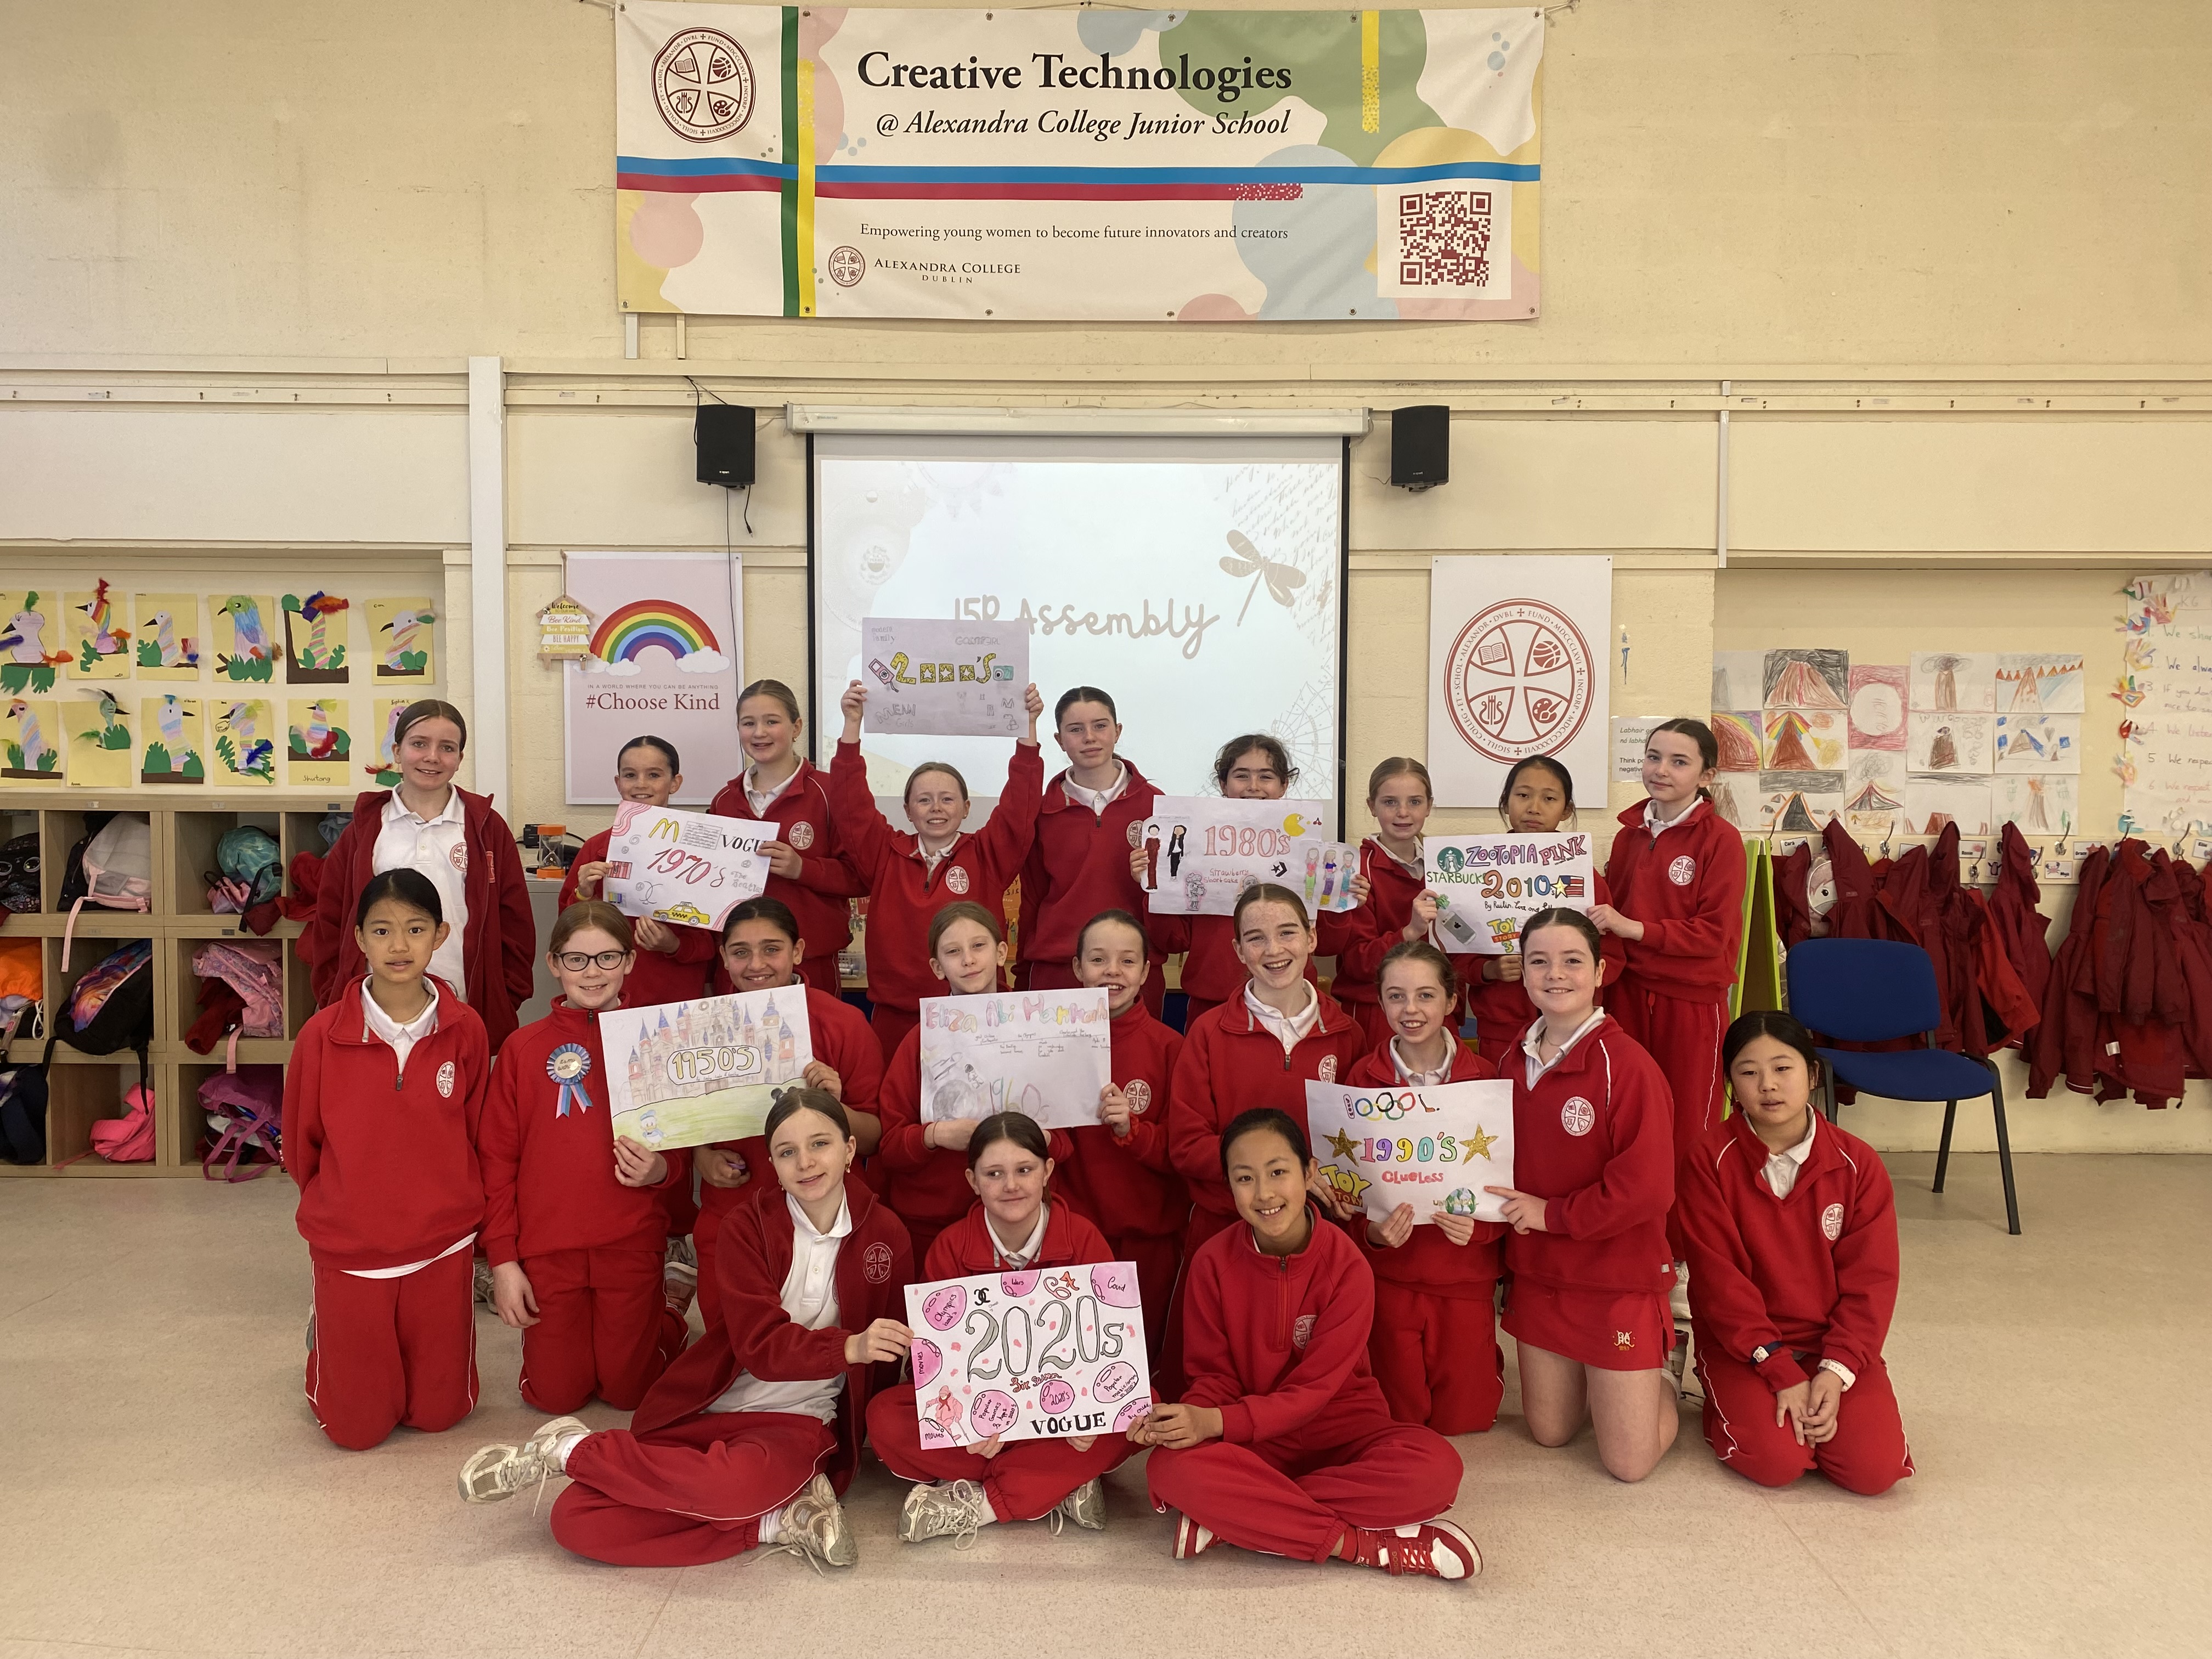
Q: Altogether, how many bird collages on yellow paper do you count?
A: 12